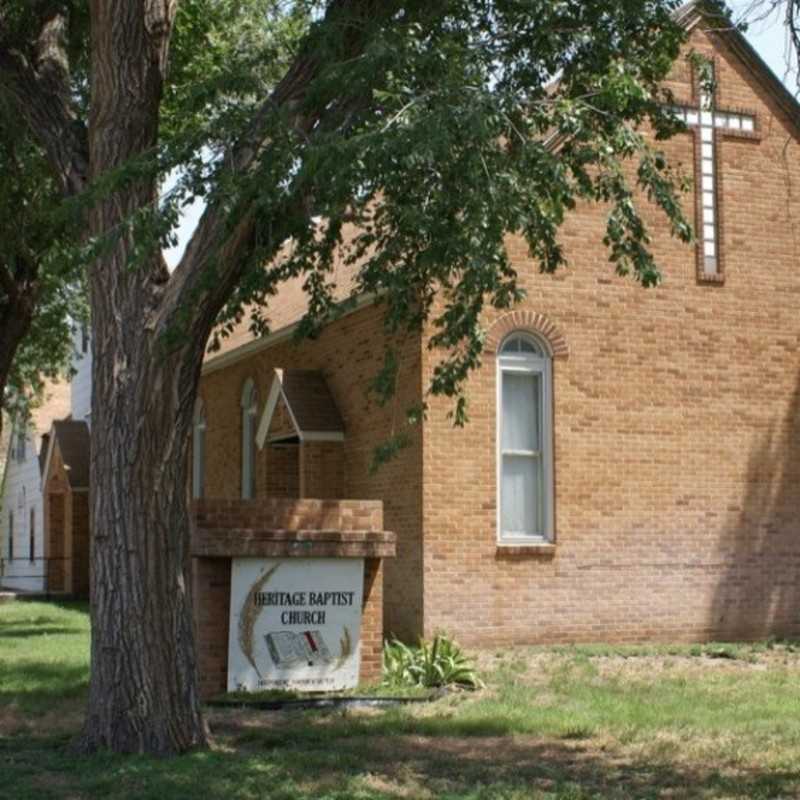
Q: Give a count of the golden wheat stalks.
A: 2